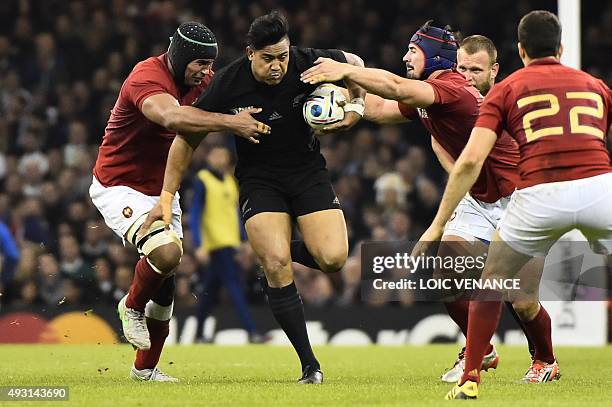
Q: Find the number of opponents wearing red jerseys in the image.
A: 4